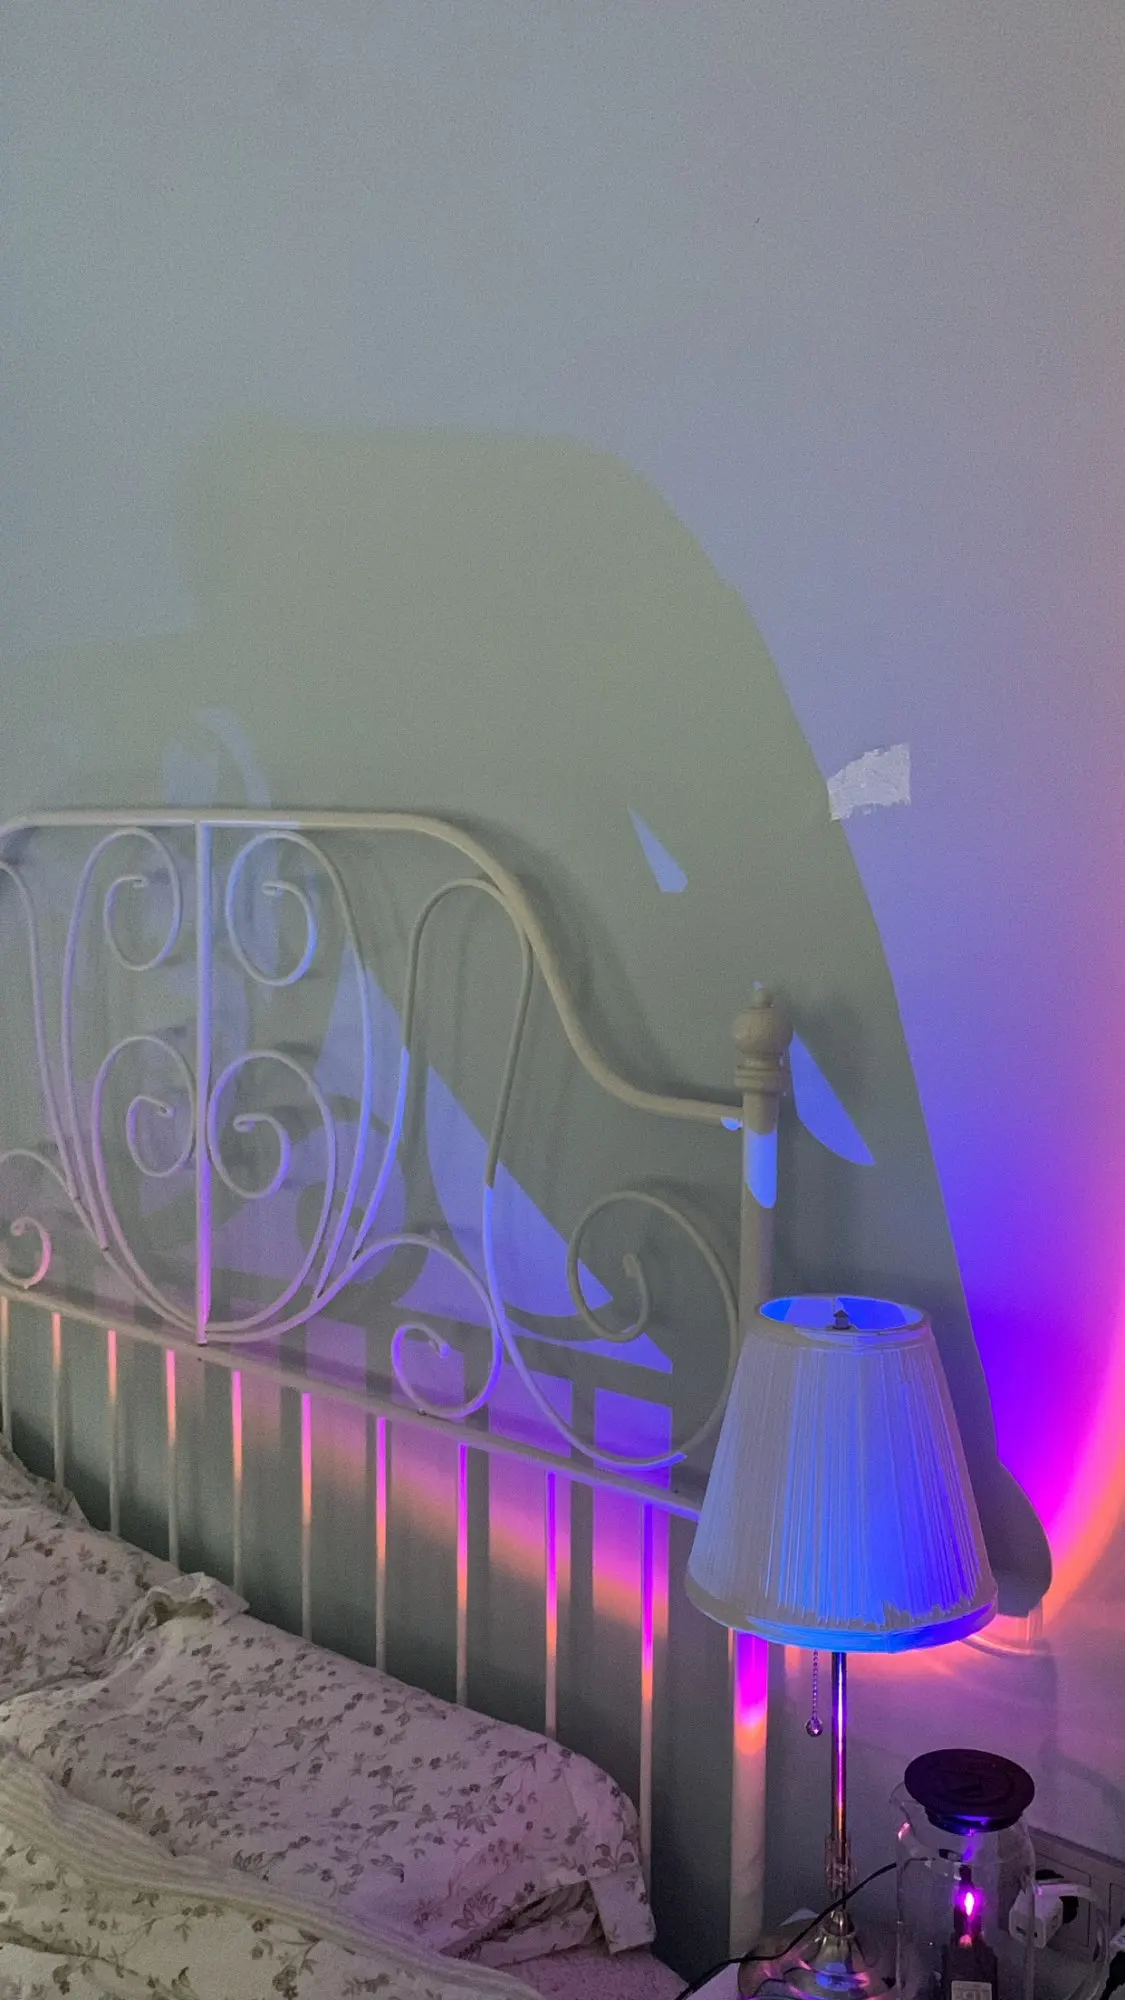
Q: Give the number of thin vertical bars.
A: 10